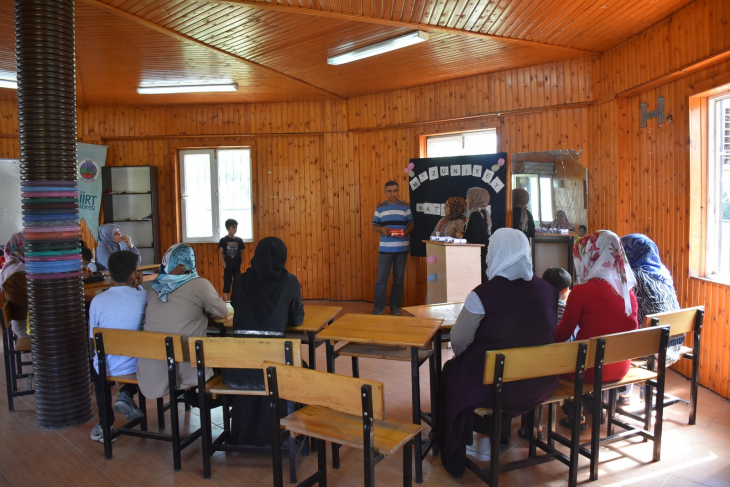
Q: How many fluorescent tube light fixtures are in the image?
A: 3